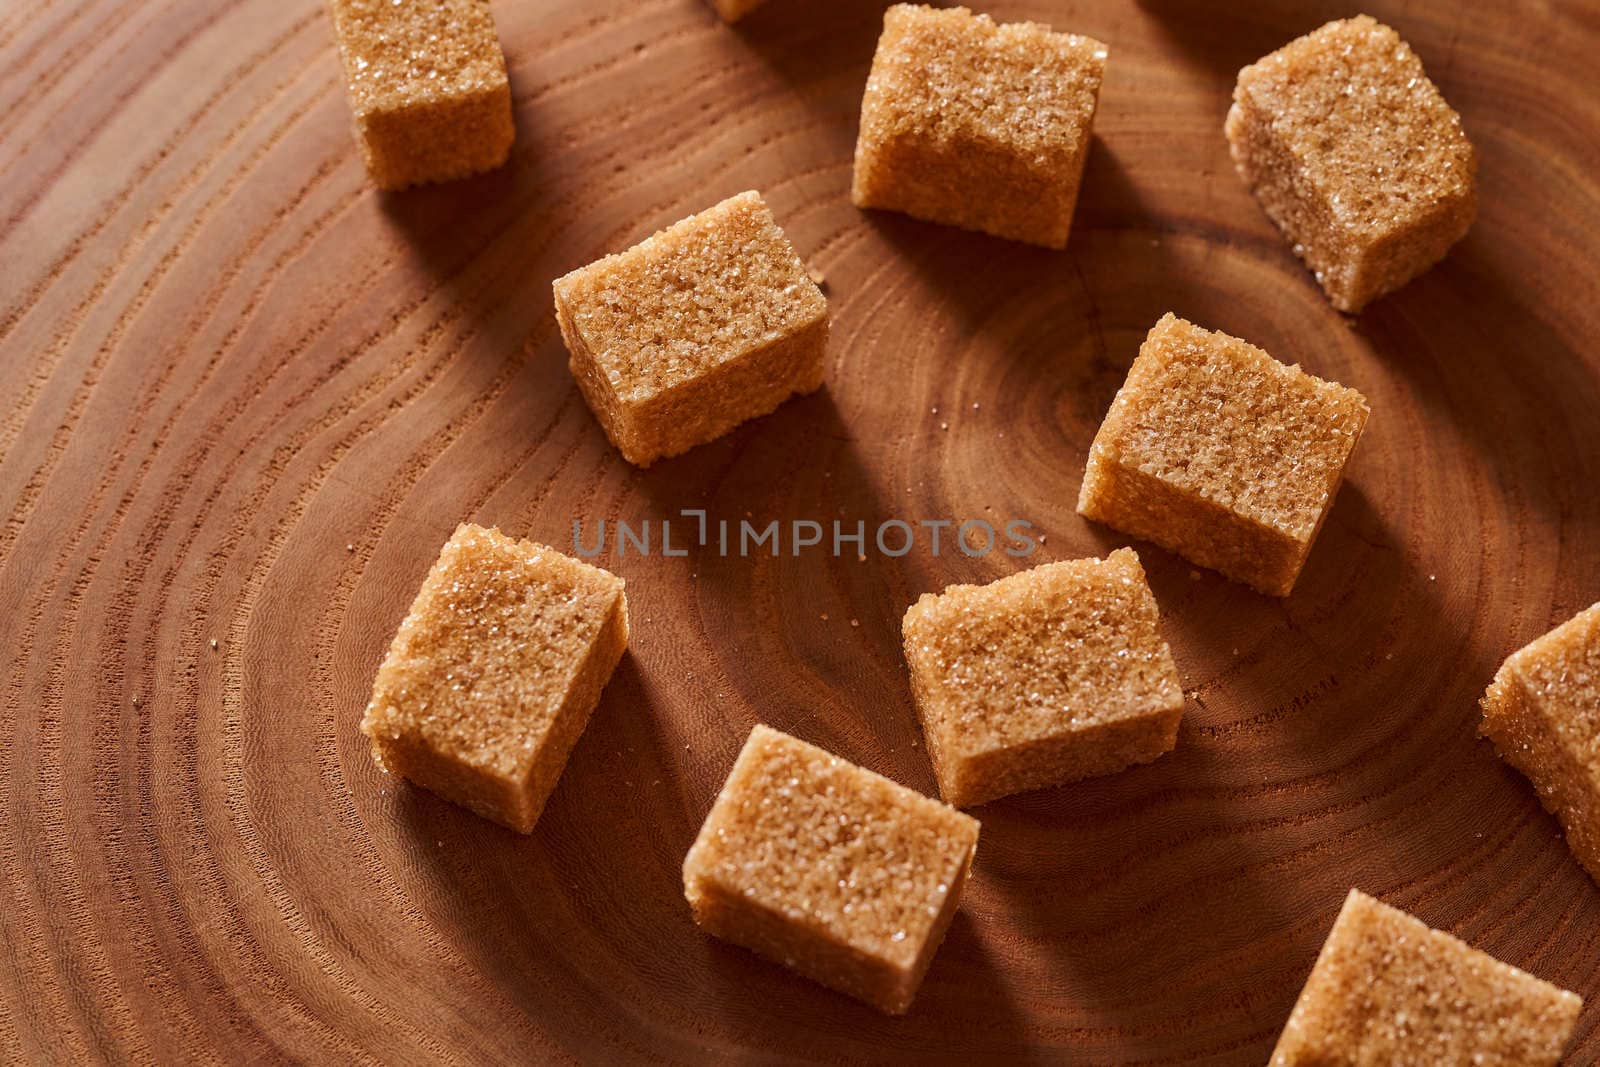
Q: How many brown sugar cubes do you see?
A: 11